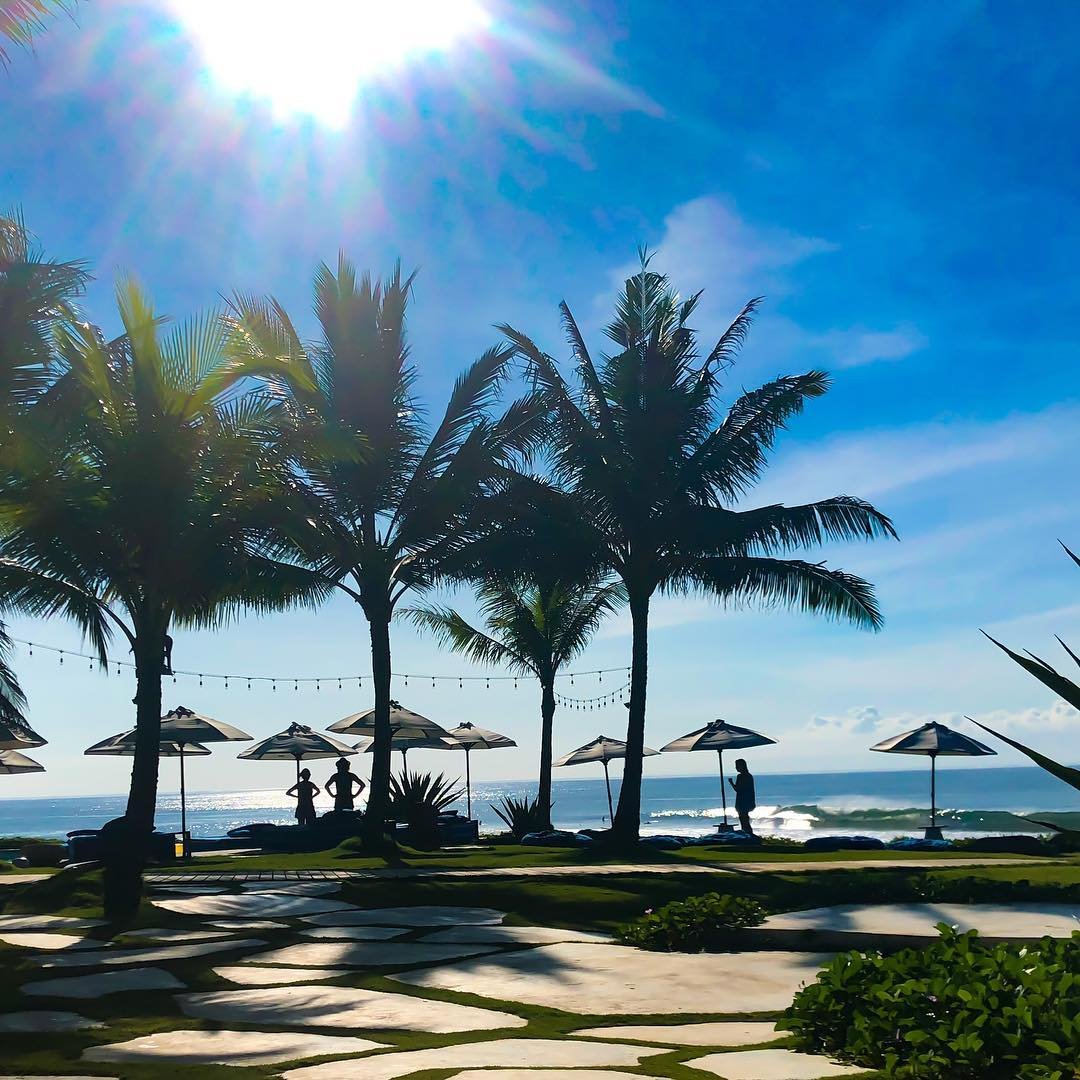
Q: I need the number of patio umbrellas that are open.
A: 11